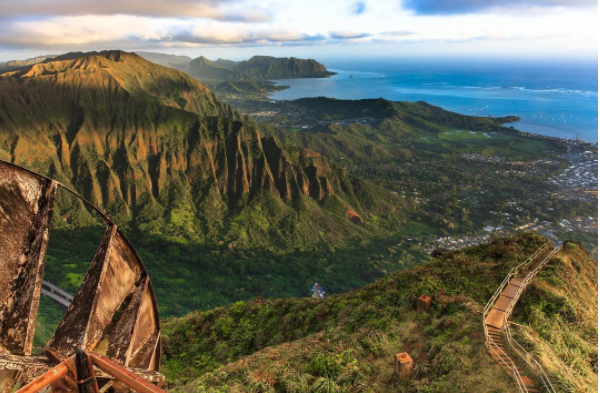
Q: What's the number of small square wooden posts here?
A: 2